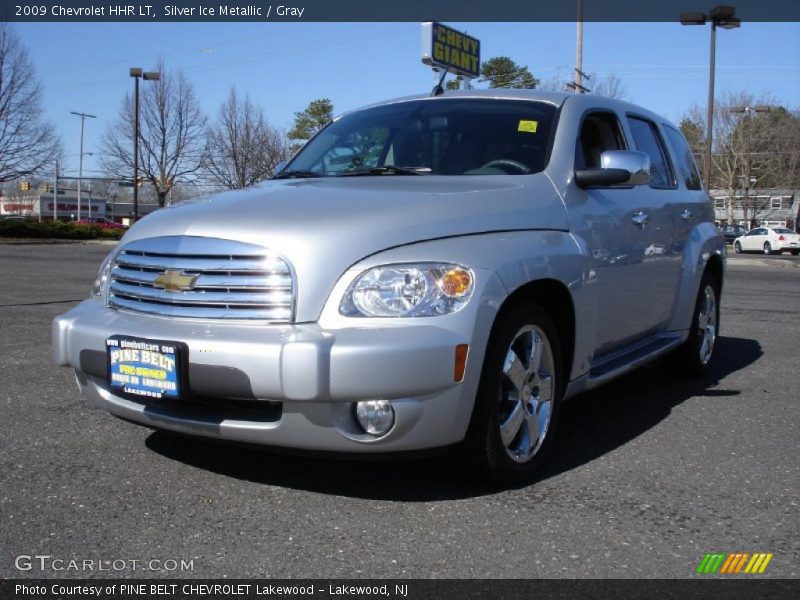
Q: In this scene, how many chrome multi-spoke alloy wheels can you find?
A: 2